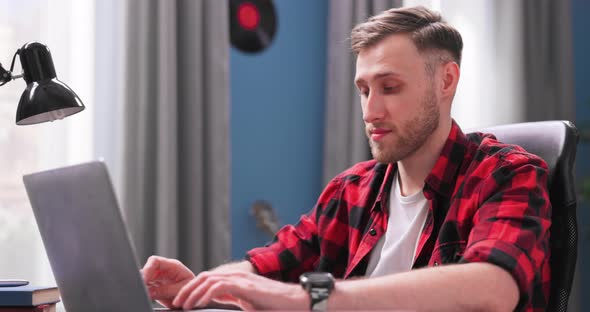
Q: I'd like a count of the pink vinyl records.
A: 0